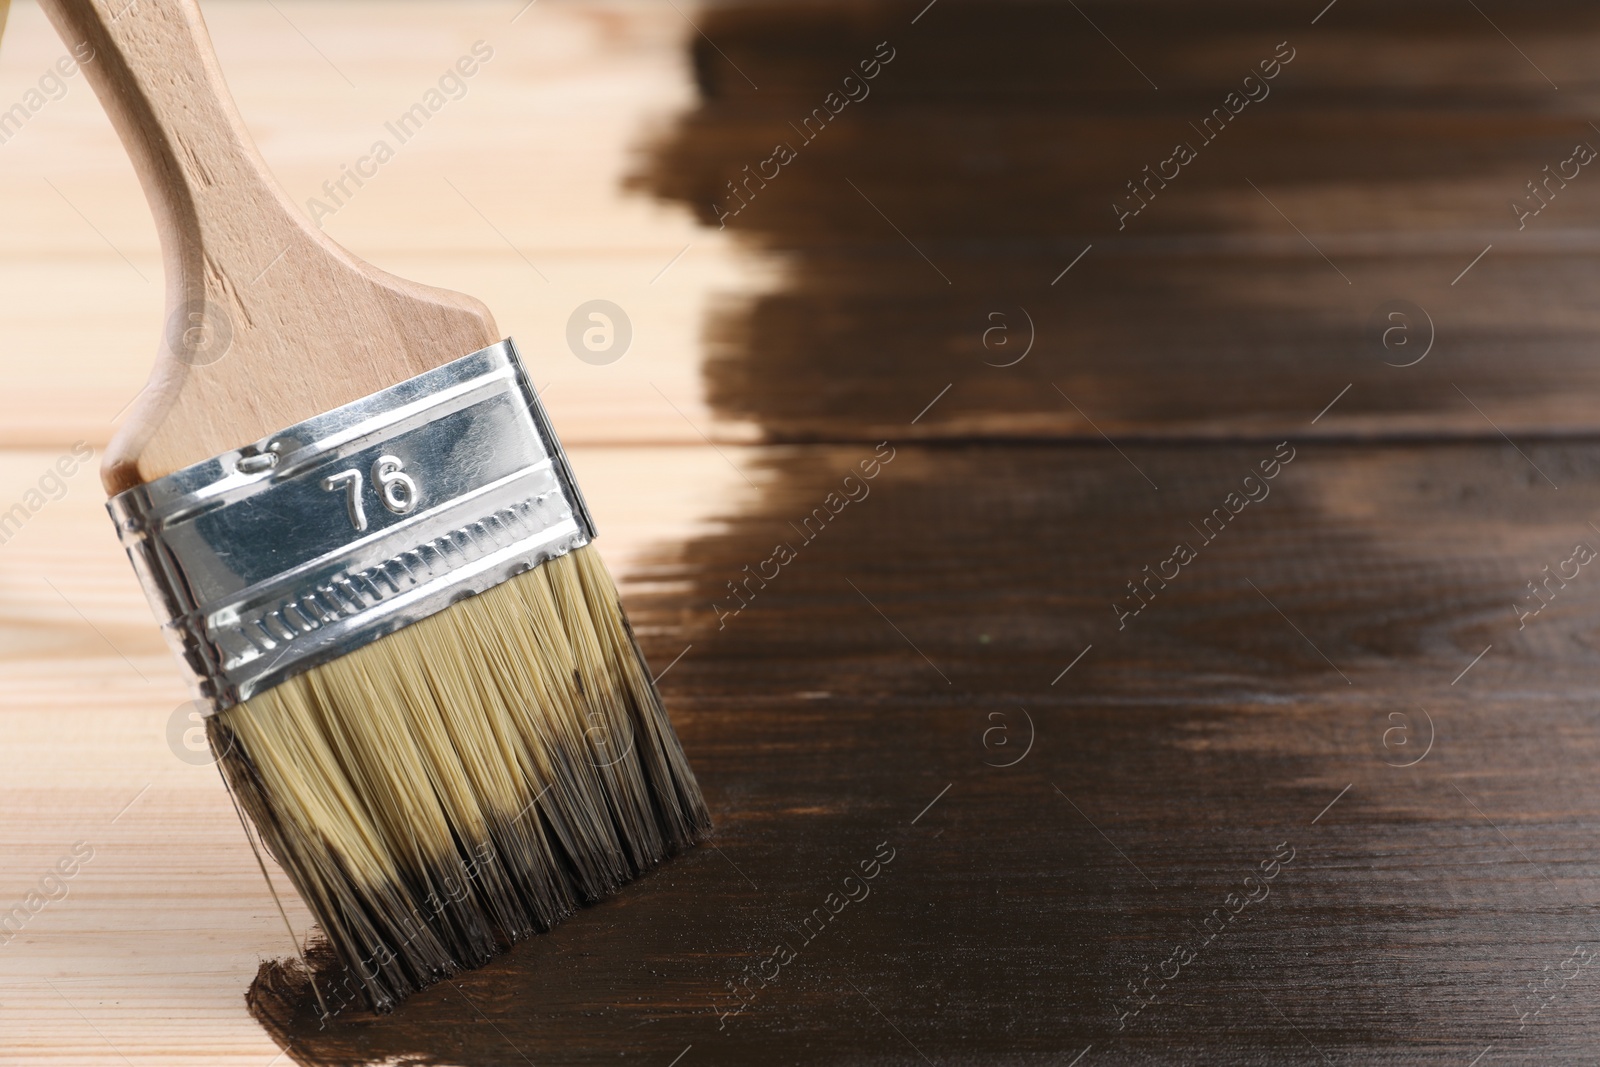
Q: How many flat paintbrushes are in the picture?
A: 1